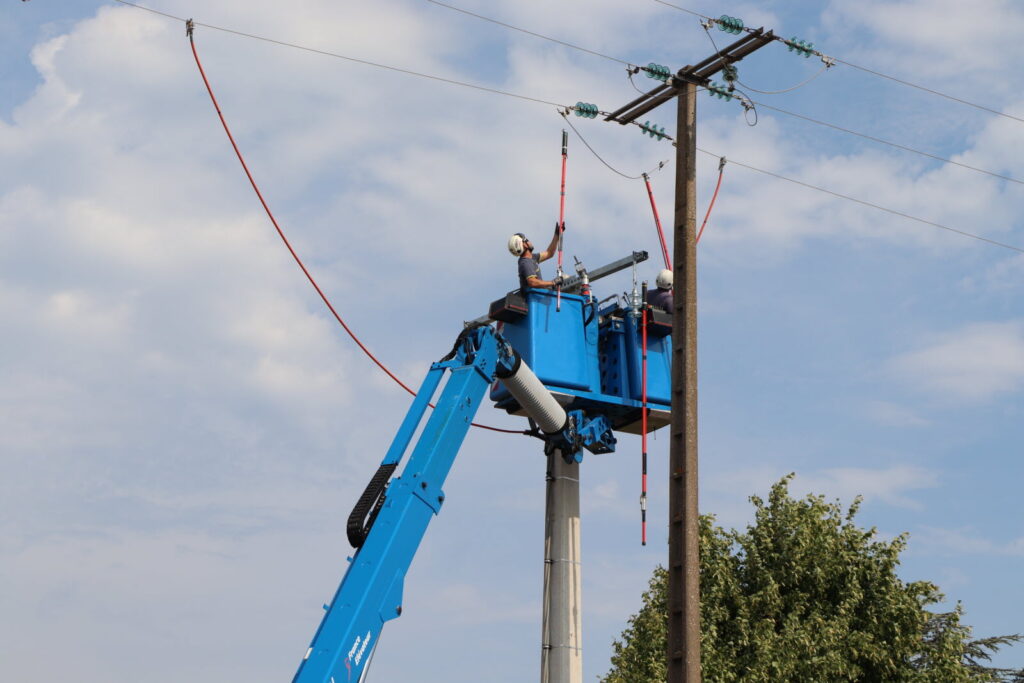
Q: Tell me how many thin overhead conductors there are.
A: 3